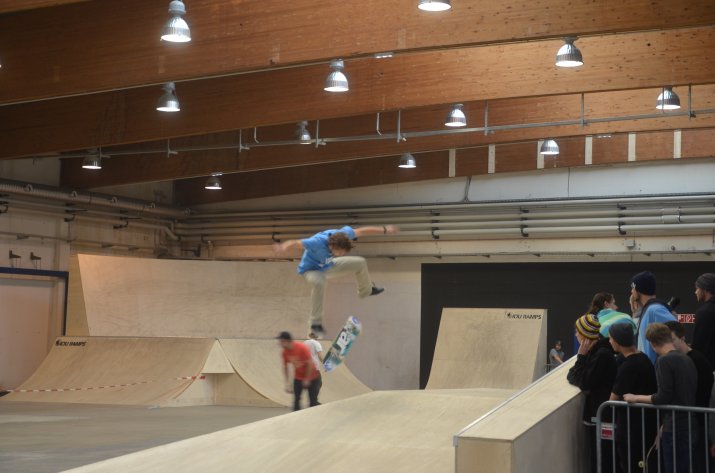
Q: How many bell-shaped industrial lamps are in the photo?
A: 12